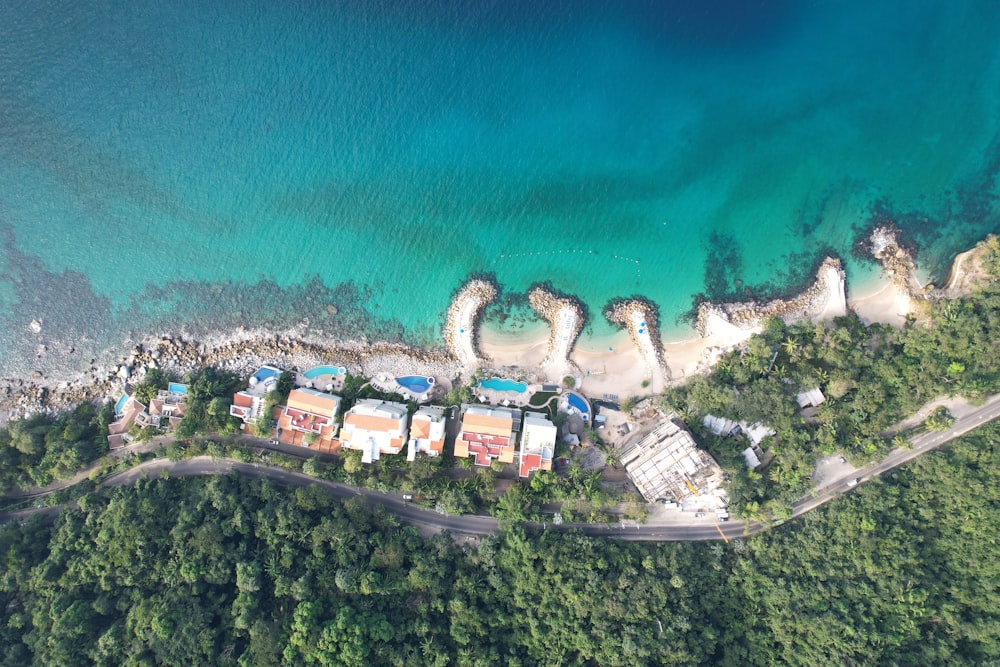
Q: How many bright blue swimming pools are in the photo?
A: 7